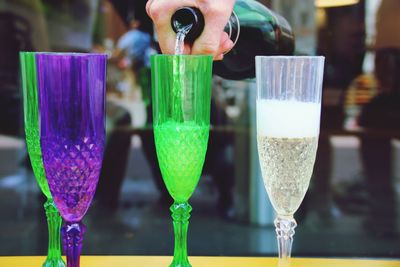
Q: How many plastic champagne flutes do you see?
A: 4